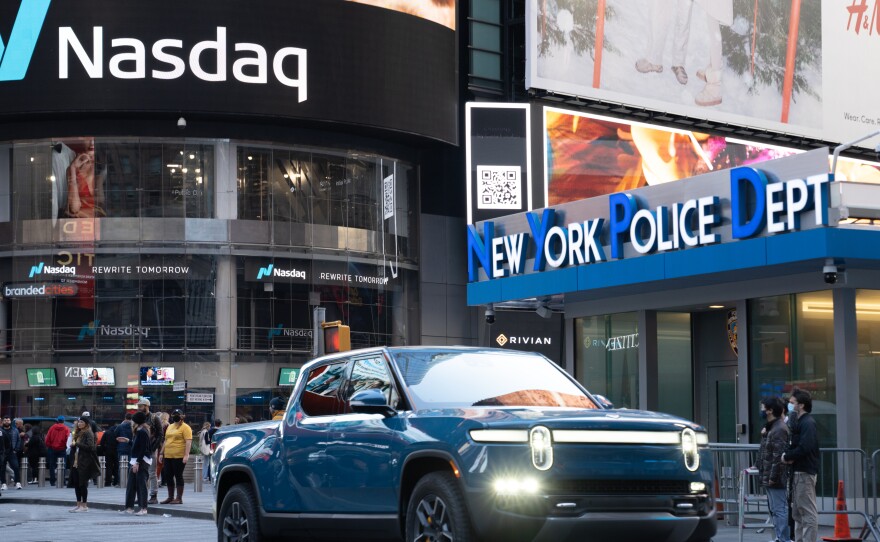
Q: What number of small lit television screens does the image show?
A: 4